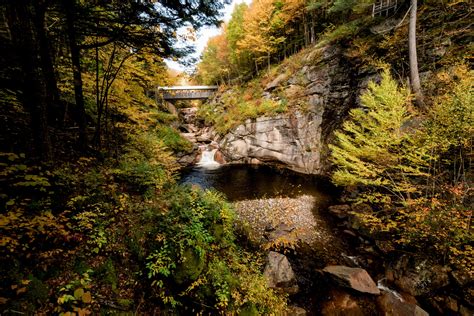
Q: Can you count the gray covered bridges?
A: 1